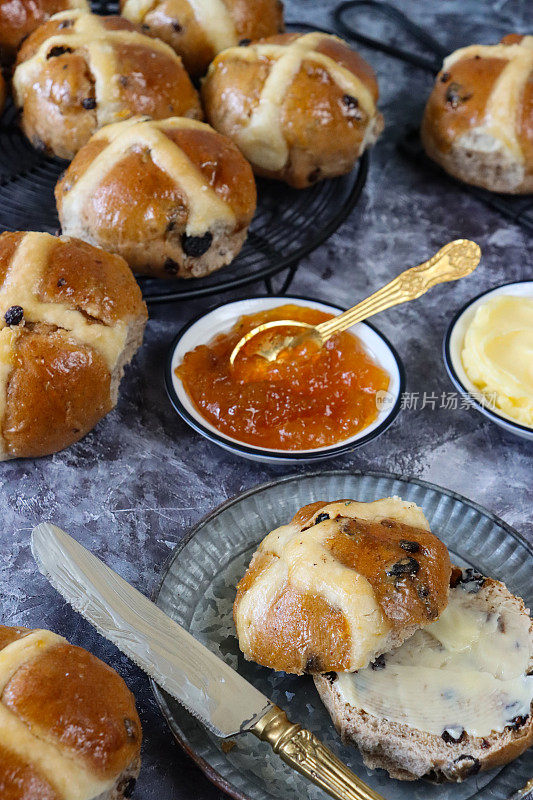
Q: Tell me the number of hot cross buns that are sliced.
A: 1